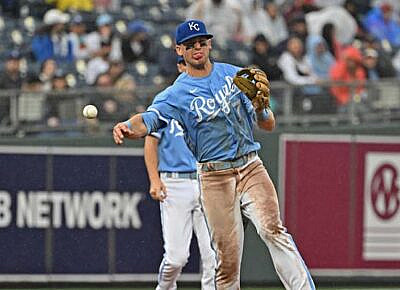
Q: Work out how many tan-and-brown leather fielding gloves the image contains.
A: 1